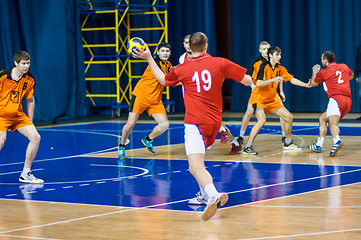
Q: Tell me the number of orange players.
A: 4